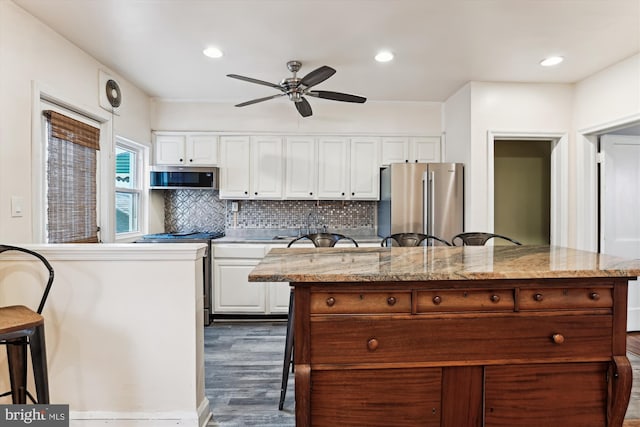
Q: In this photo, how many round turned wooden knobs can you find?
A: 8